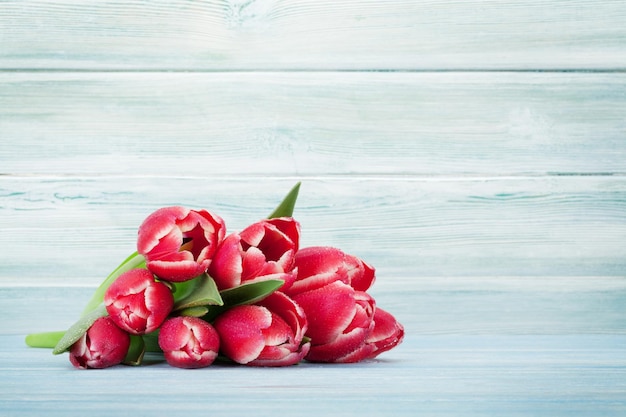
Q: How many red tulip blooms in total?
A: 9